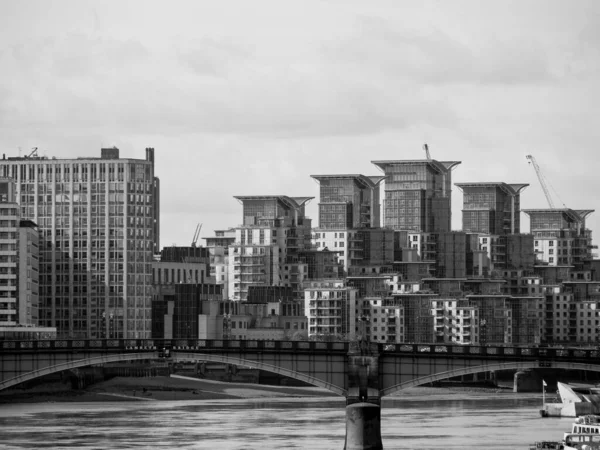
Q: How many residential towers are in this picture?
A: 5